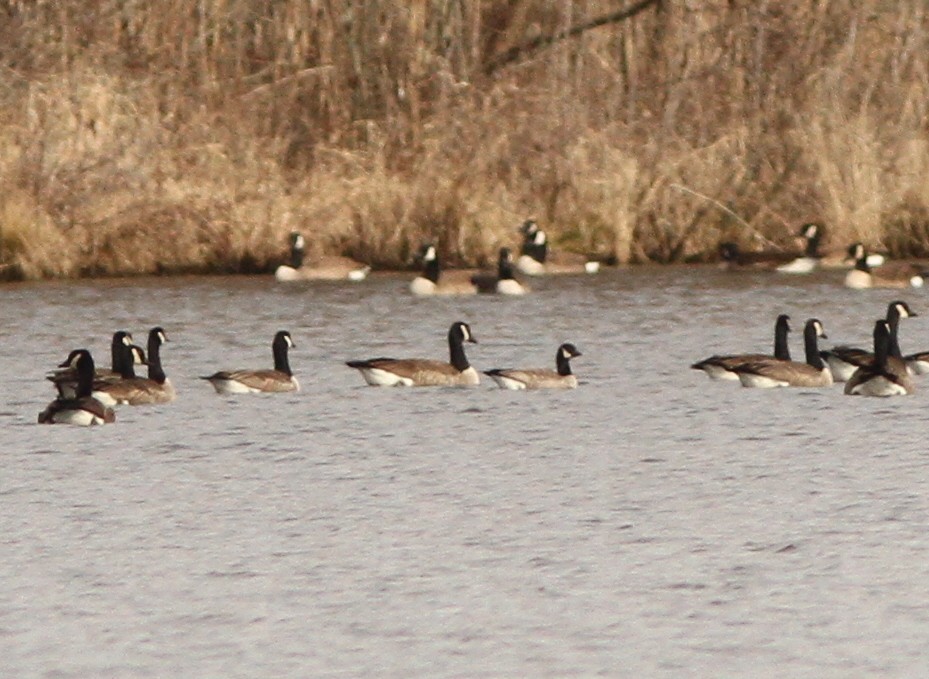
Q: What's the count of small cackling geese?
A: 1